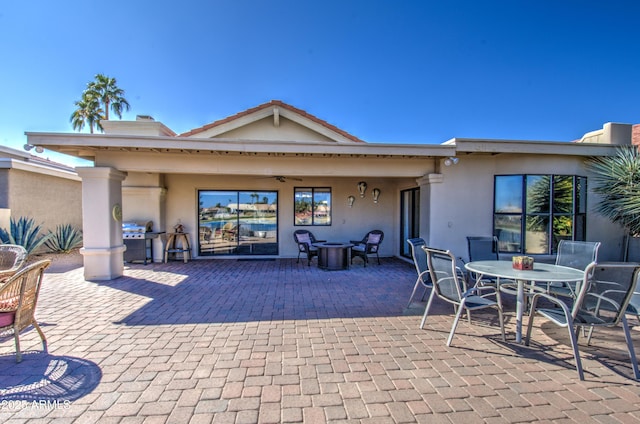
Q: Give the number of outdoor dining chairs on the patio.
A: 6